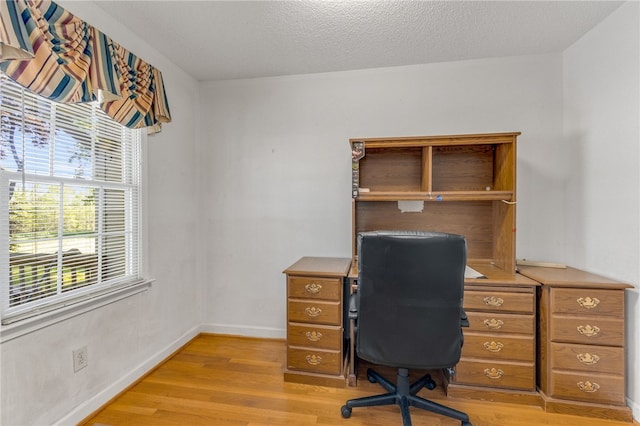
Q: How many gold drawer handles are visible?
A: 12